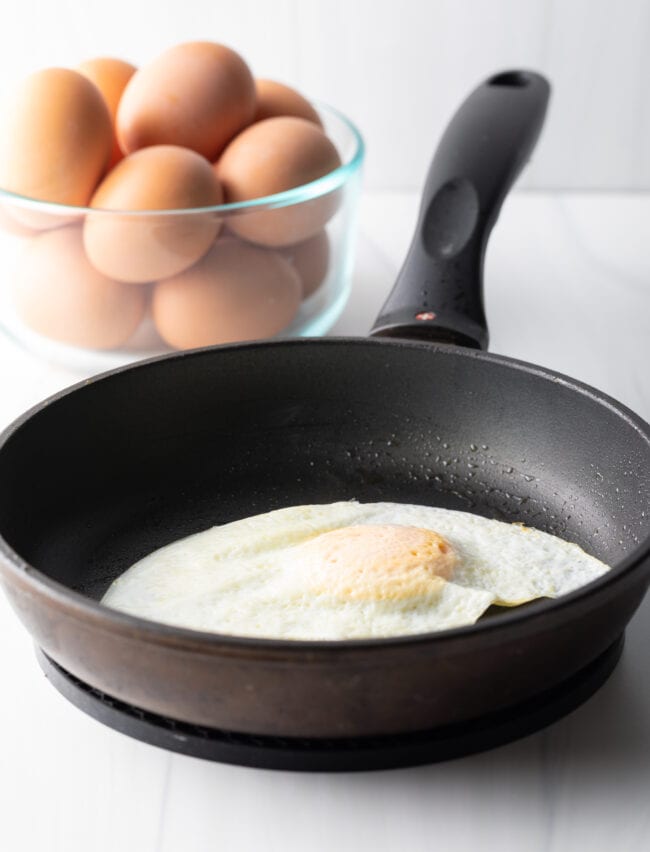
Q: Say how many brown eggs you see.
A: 9